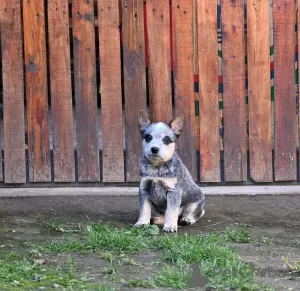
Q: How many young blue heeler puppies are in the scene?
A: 1